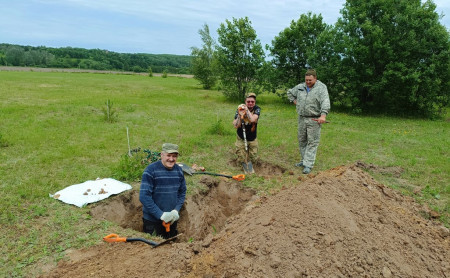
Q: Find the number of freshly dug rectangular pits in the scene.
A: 2